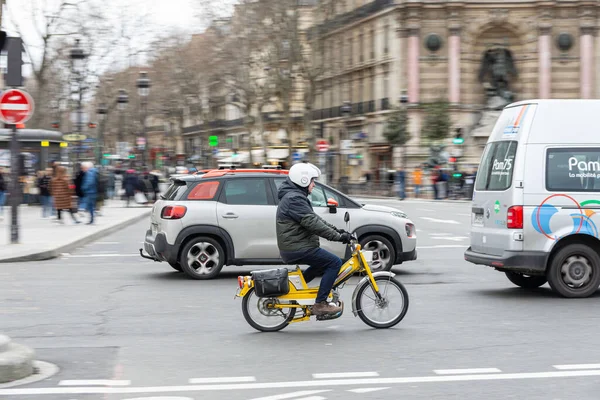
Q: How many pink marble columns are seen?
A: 4